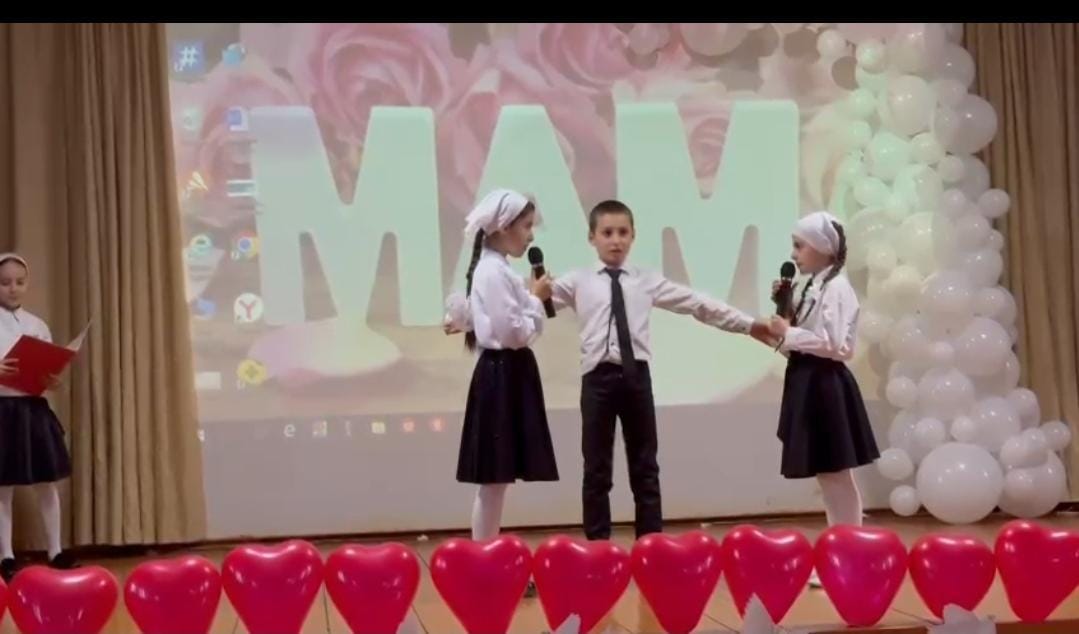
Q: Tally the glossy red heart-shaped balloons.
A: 11